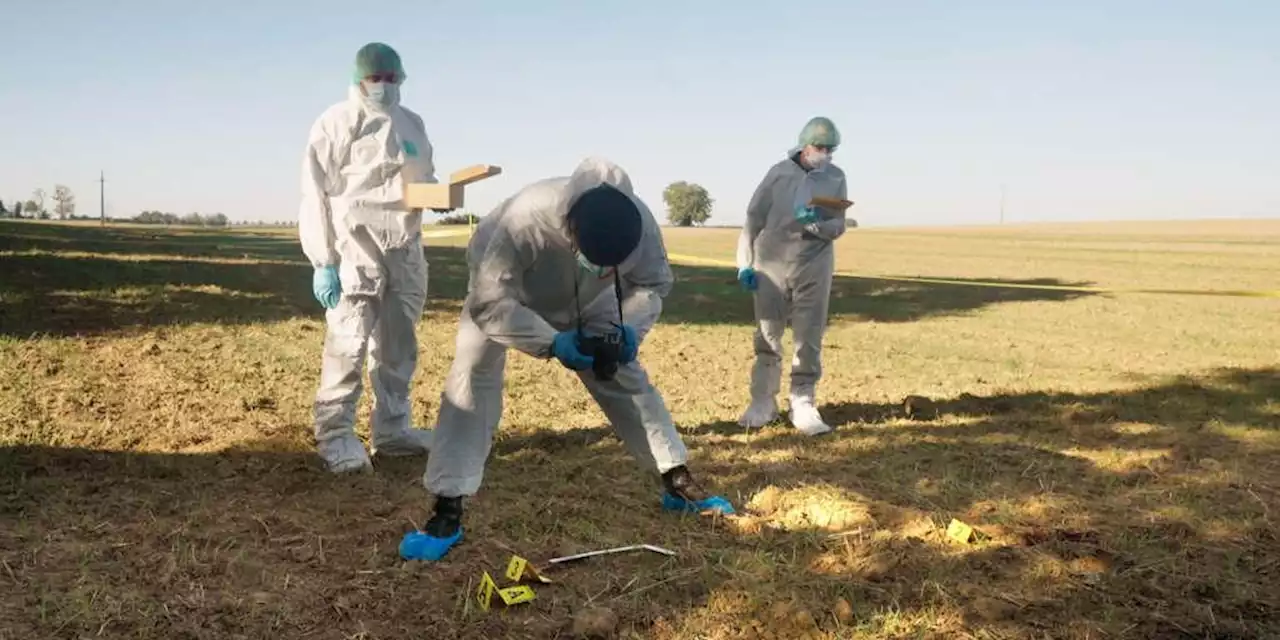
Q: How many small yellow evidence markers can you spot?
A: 3